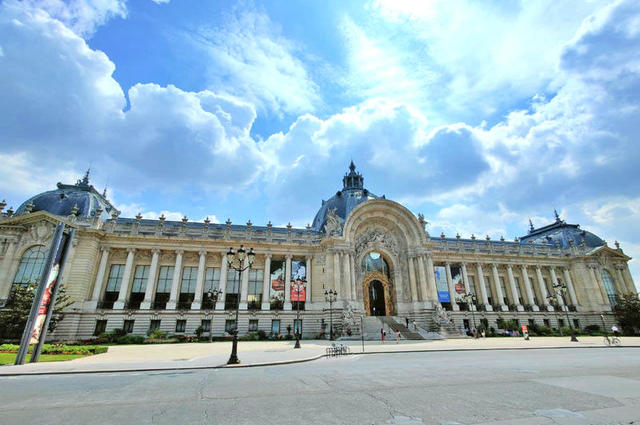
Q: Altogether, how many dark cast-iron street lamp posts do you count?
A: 7